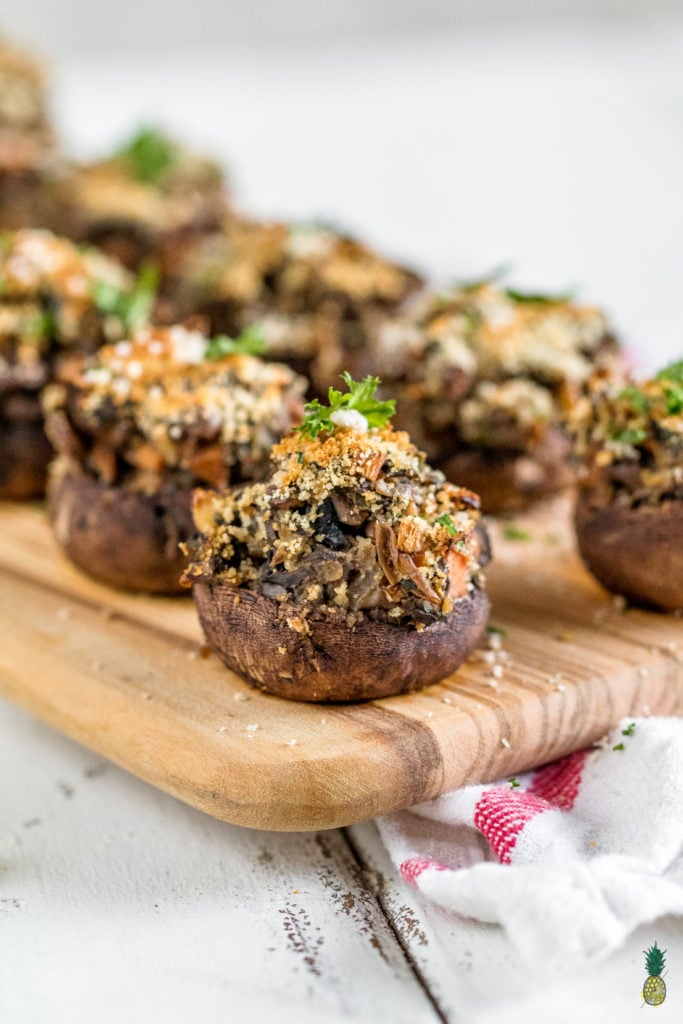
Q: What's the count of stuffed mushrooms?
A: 8